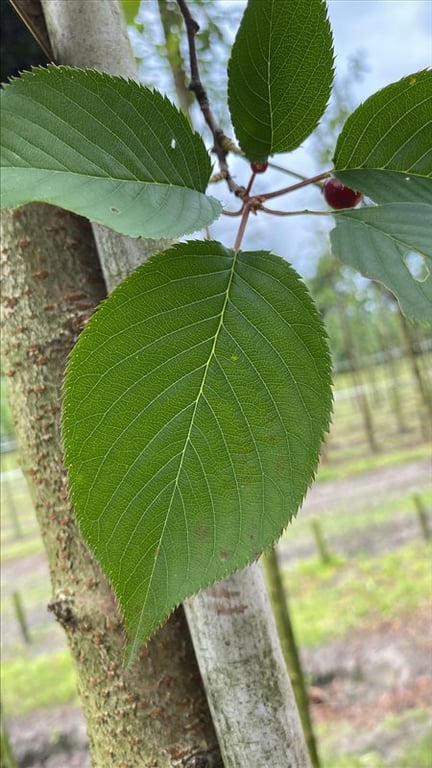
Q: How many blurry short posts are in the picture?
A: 3